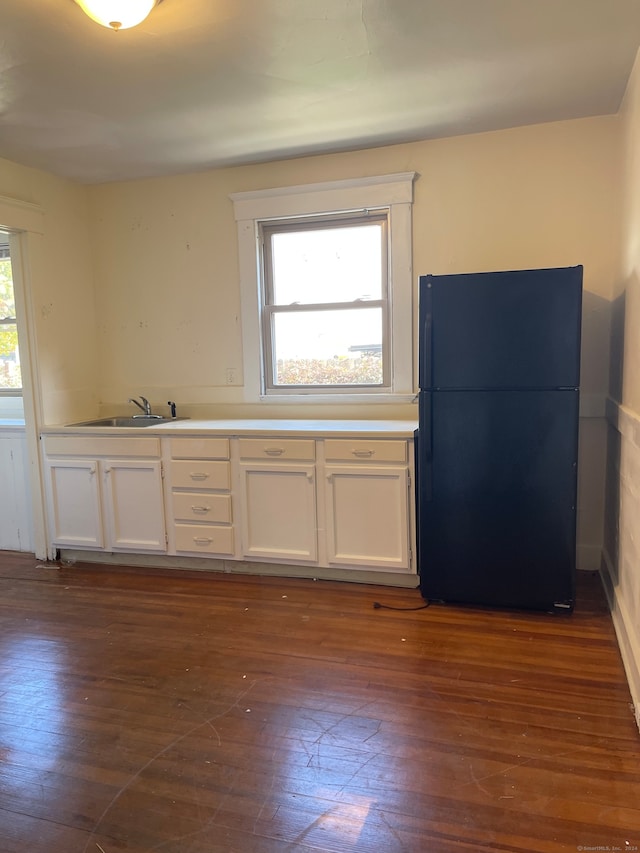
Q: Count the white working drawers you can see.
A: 5